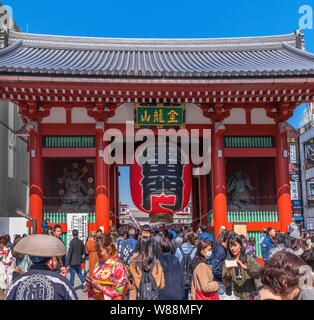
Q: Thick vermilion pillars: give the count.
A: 4